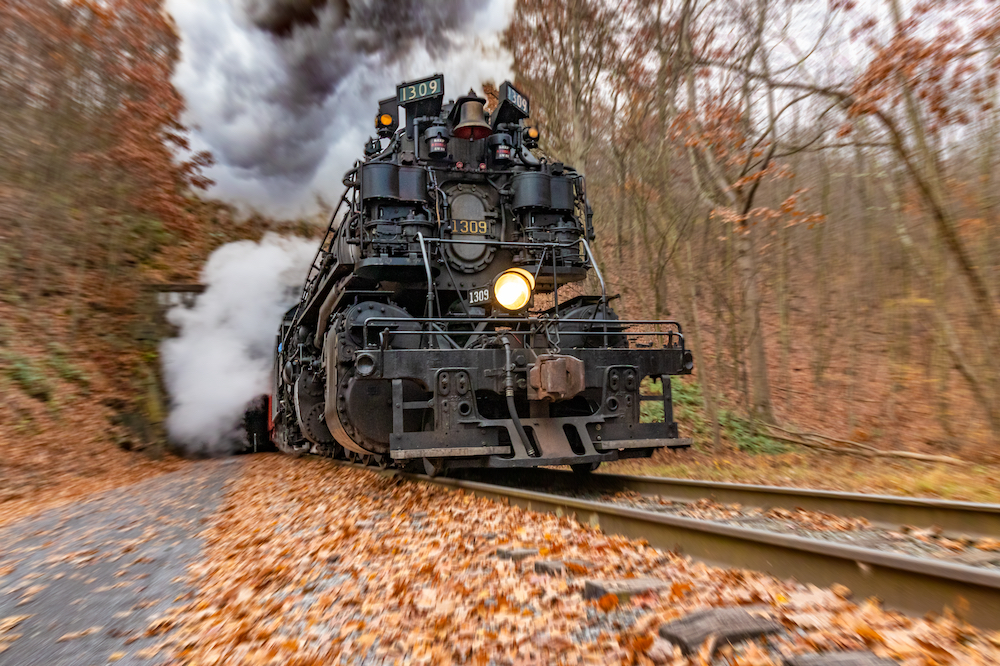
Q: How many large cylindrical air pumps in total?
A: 2